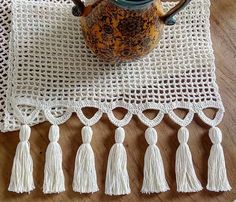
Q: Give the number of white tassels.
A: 7